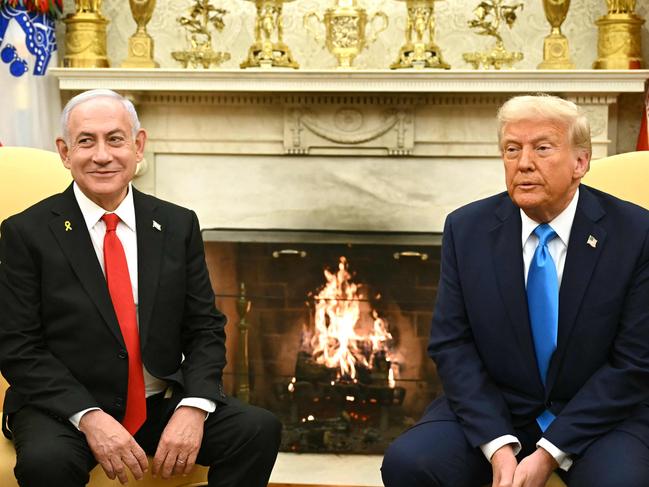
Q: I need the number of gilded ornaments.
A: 9